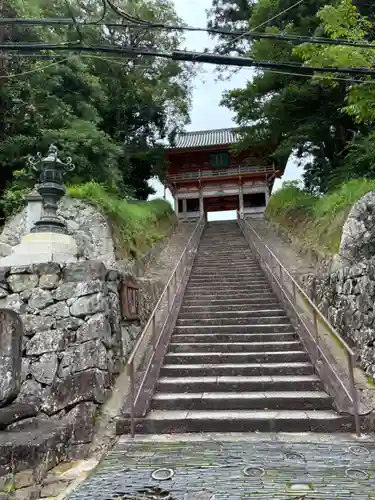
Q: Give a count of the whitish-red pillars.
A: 4